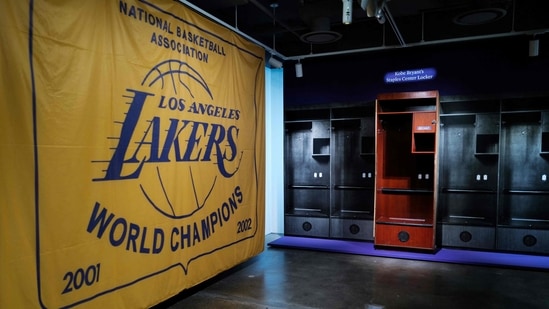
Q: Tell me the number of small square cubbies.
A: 5